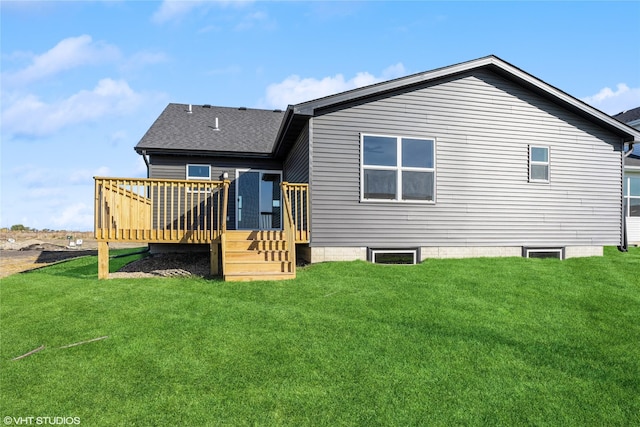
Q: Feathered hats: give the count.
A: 0